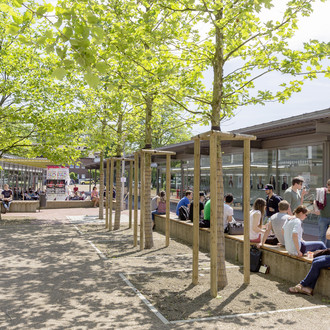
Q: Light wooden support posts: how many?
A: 9